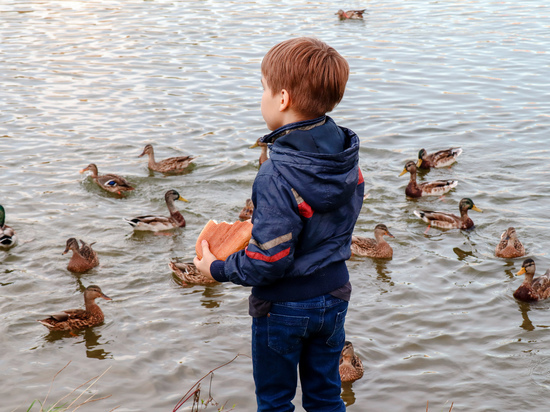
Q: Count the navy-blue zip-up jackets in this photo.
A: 1